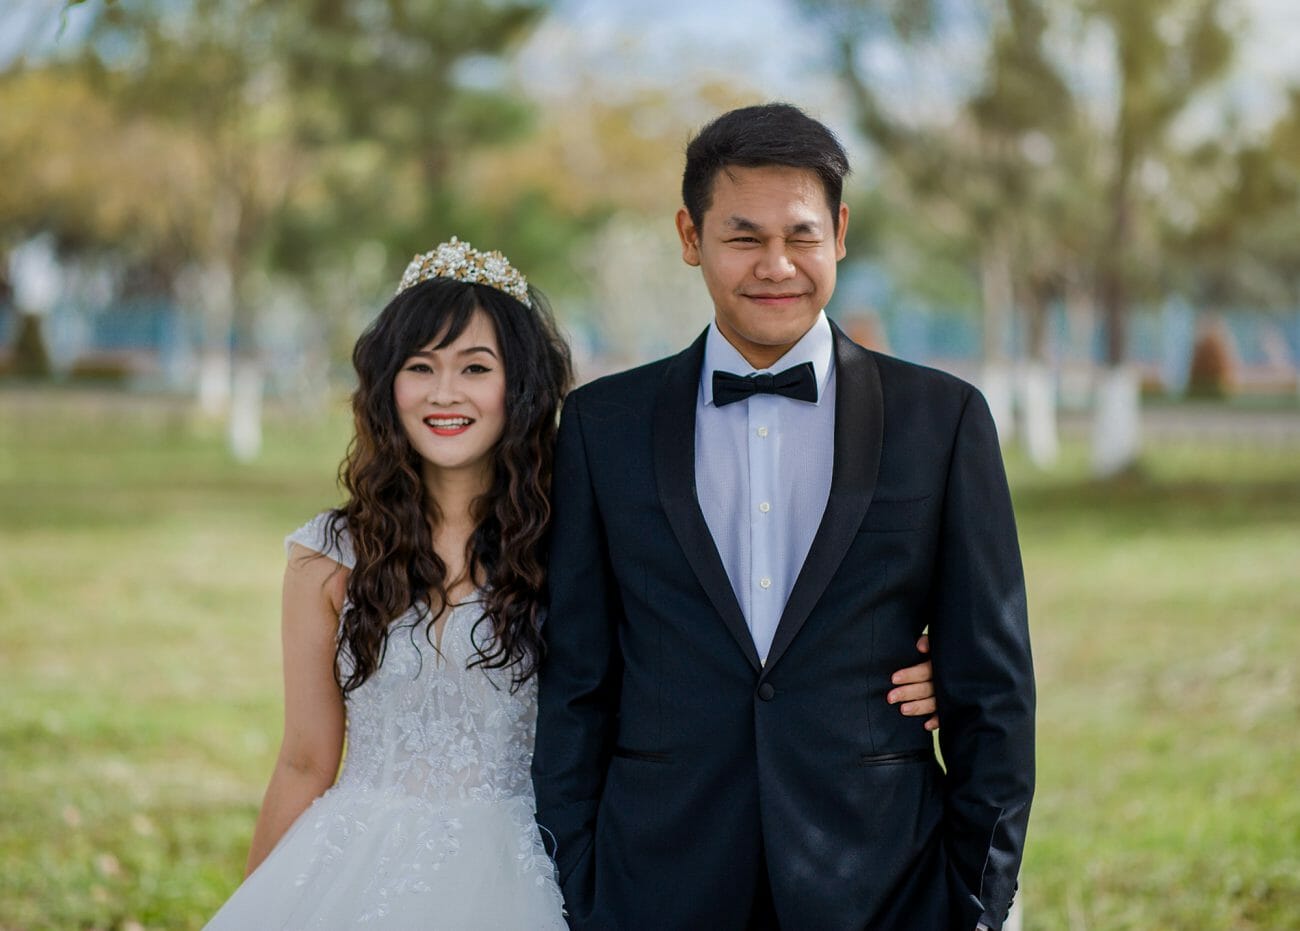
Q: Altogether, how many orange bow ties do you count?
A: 0